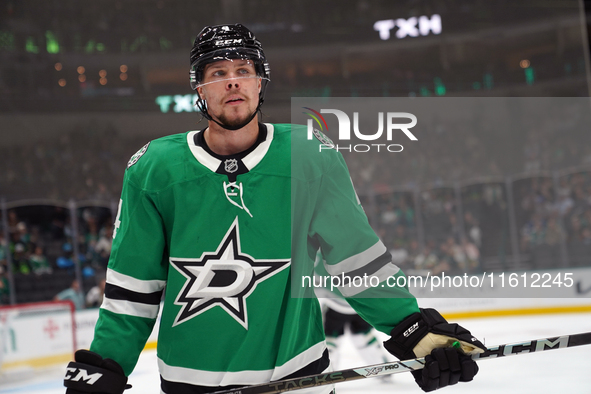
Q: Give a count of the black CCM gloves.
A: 2